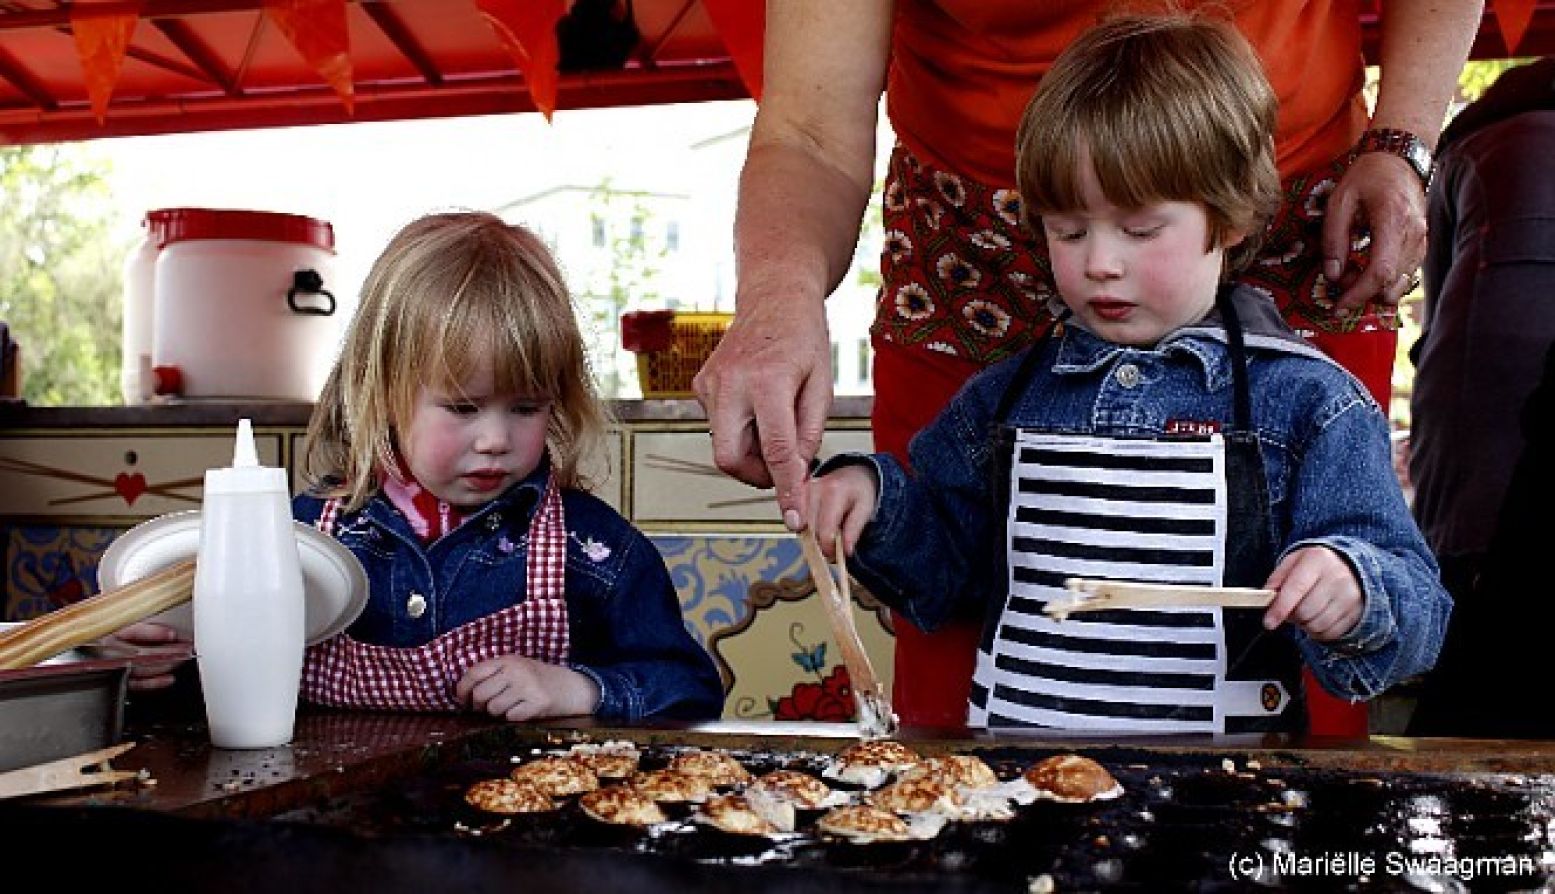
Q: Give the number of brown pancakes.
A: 13